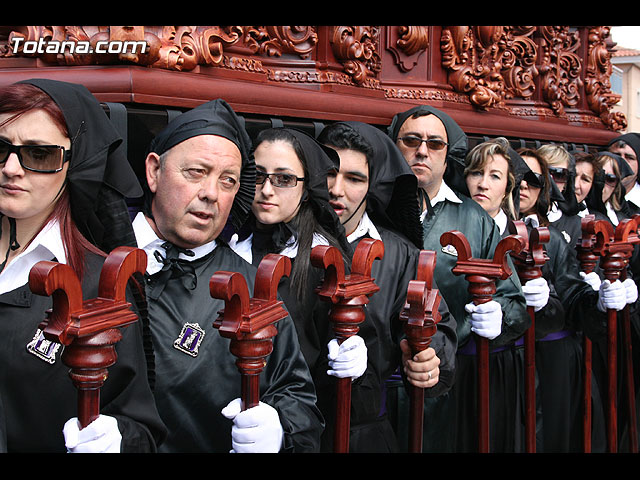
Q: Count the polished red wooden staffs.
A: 9